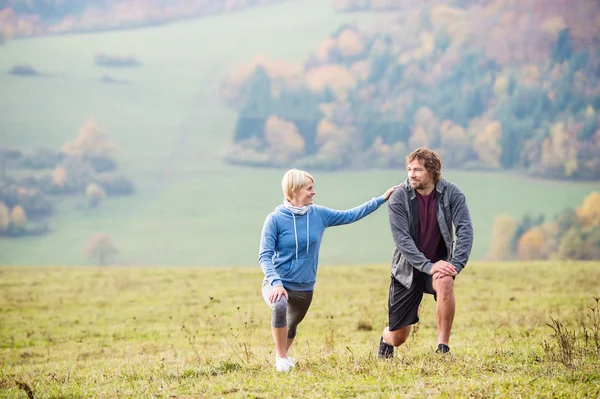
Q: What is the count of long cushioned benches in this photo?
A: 0